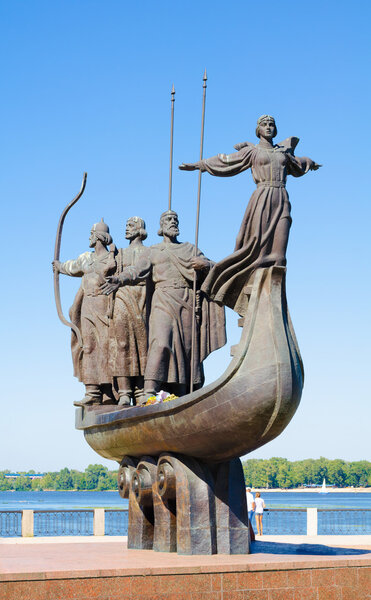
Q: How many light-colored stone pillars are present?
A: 3